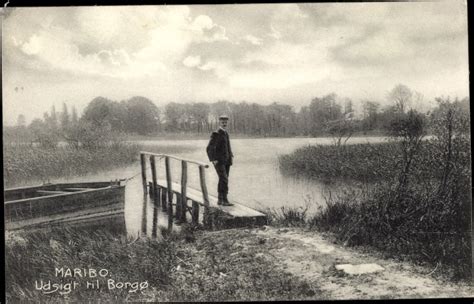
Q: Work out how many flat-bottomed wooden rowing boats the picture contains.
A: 1